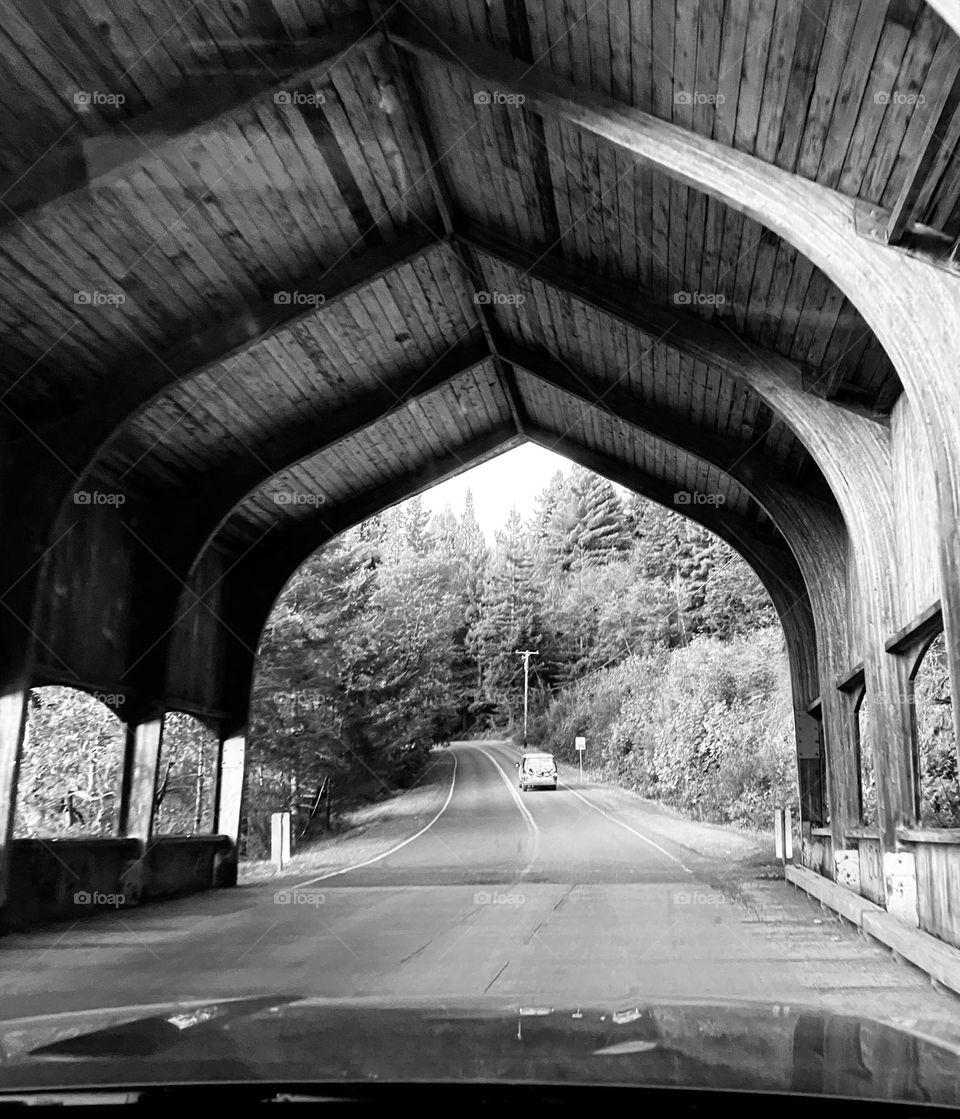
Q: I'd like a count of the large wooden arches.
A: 4